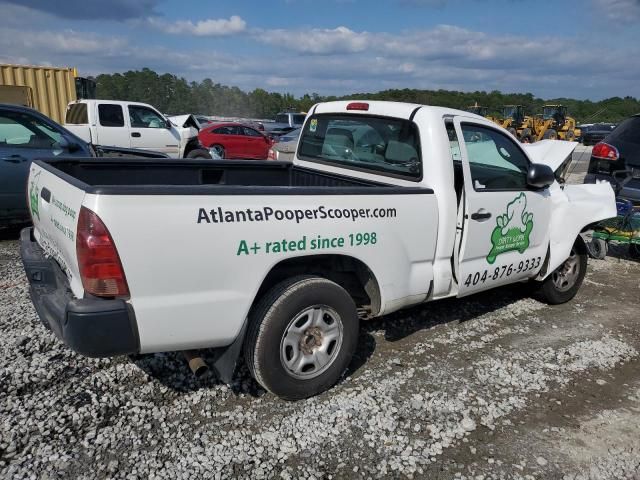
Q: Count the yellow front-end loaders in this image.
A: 3